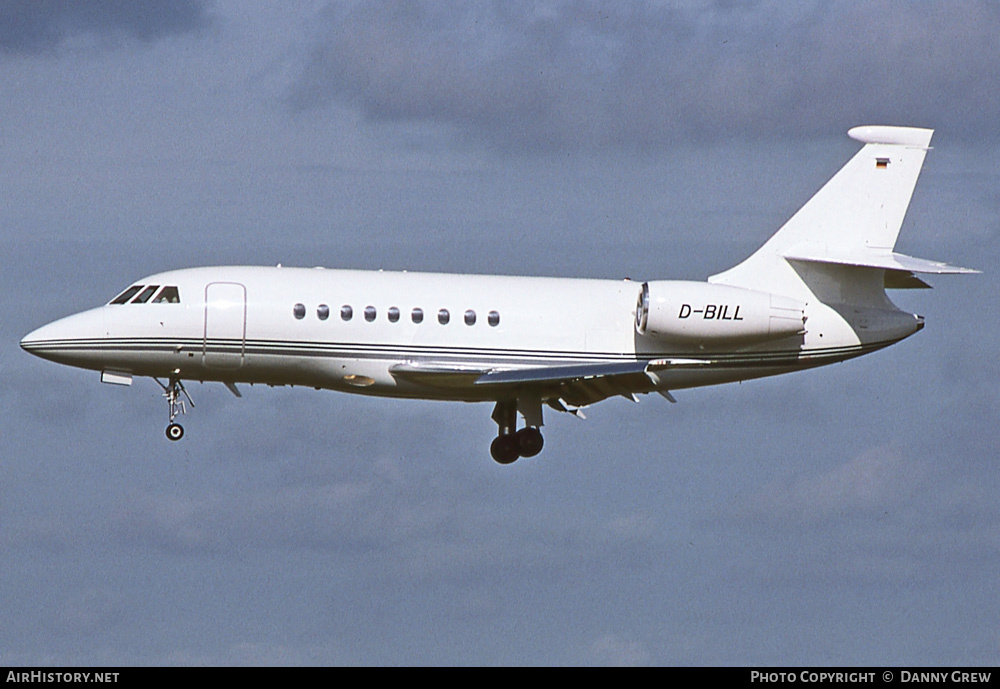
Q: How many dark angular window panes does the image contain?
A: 3